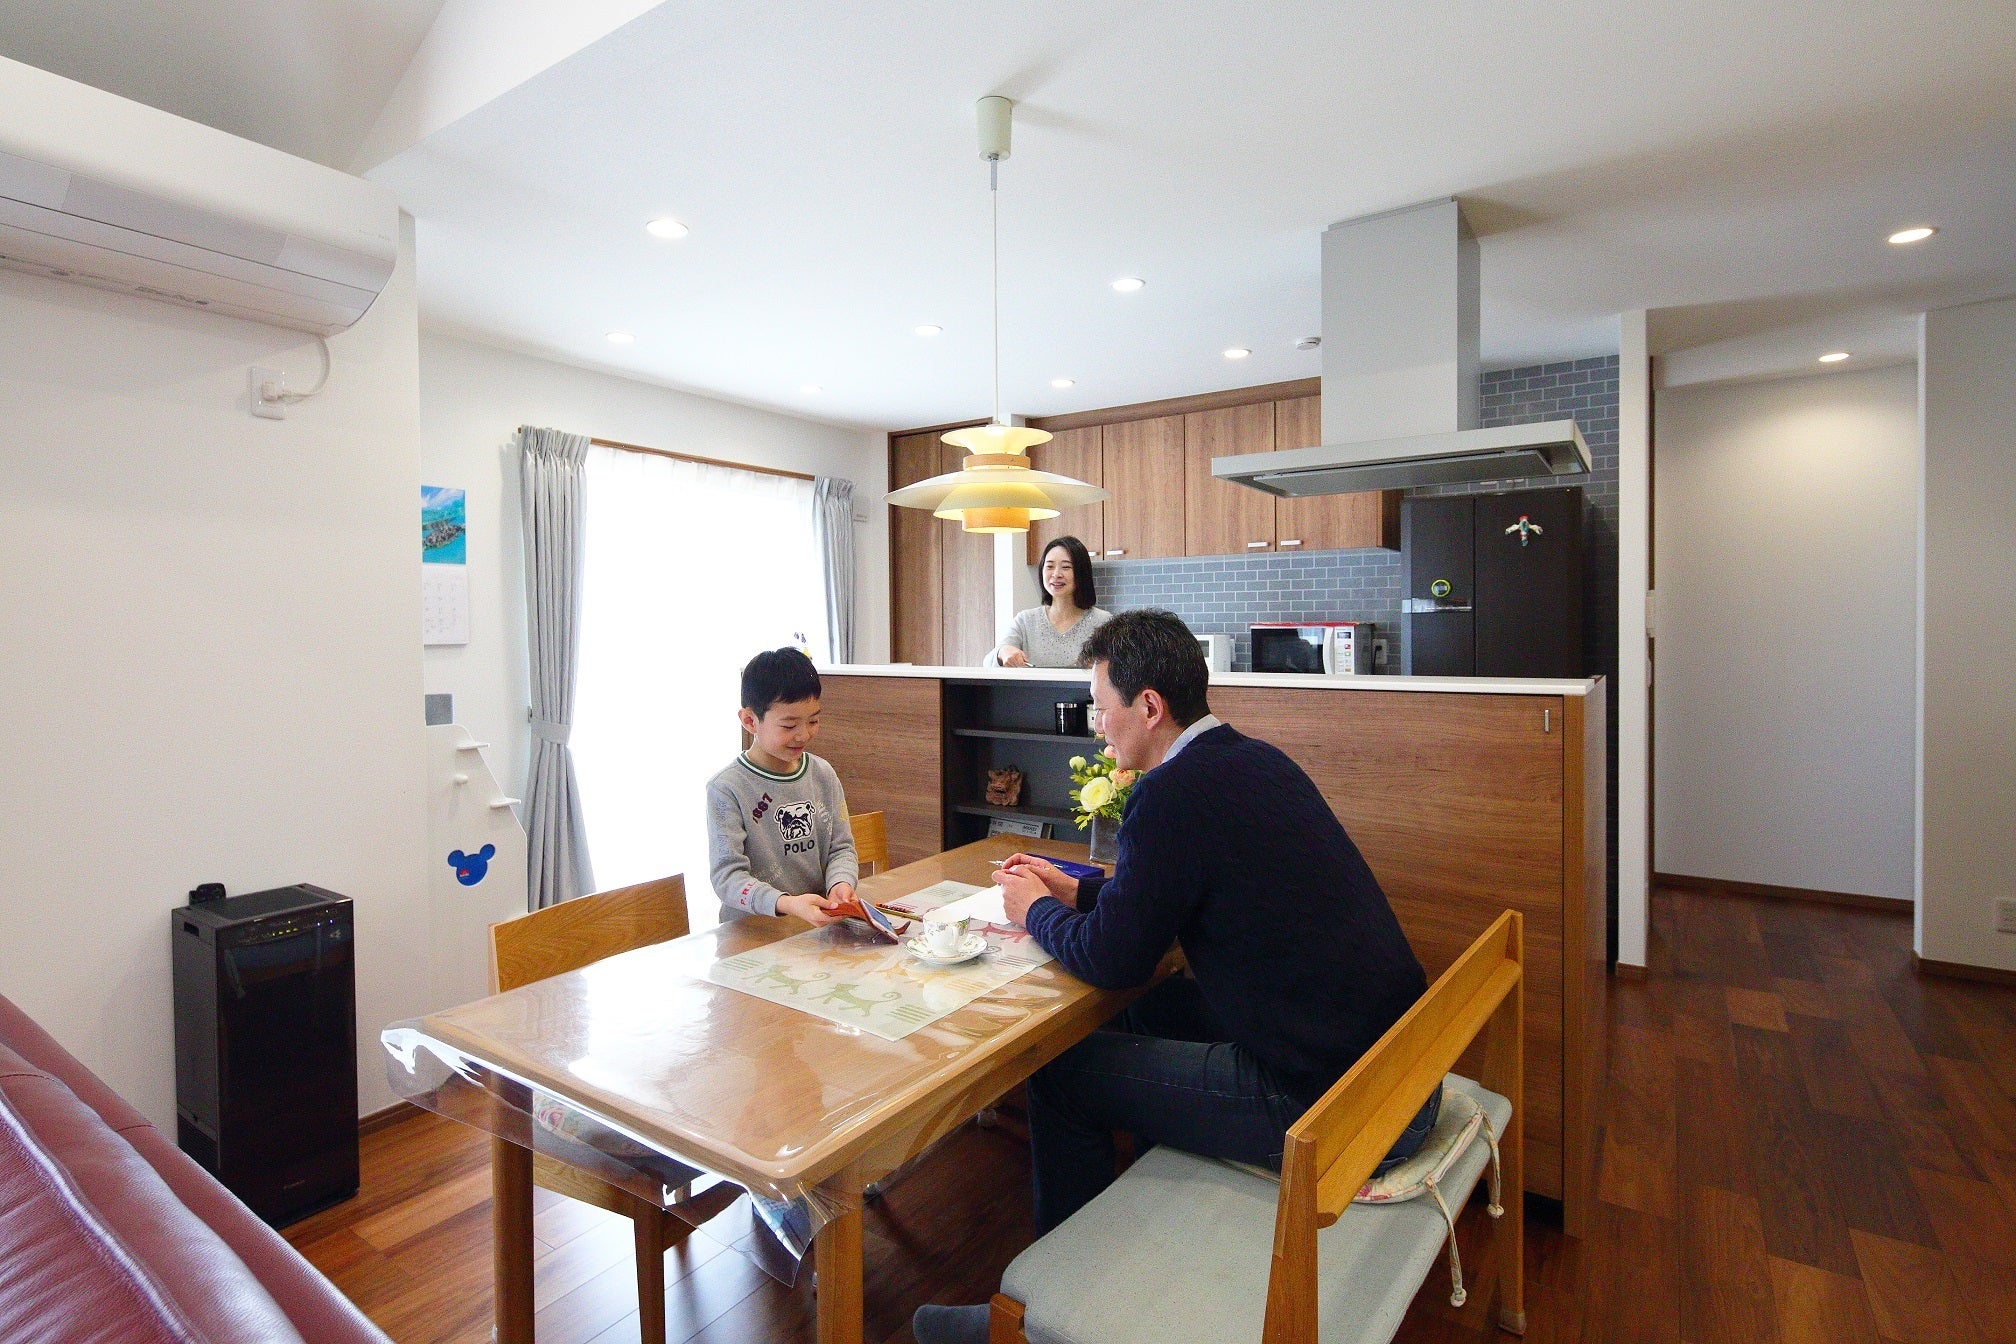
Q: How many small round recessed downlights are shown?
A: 9